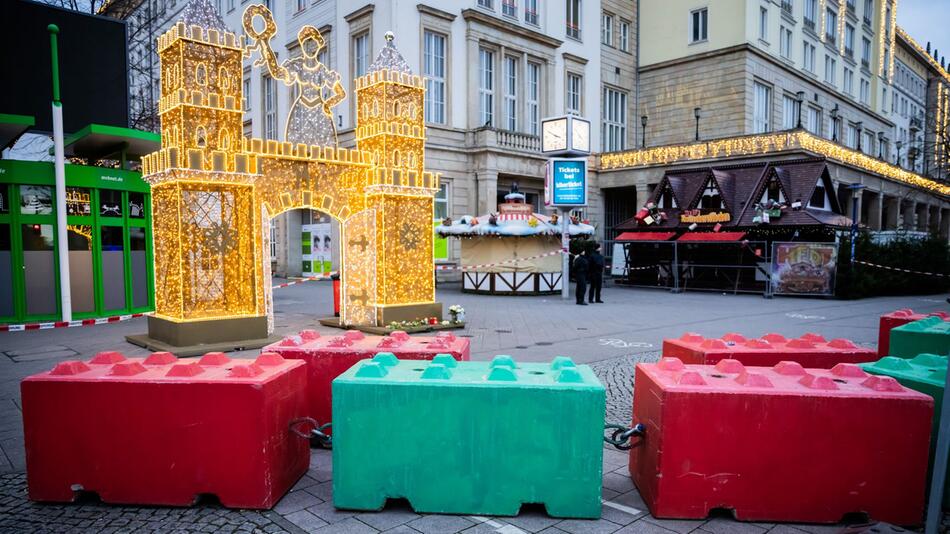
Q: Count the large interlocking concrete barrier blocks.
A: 8